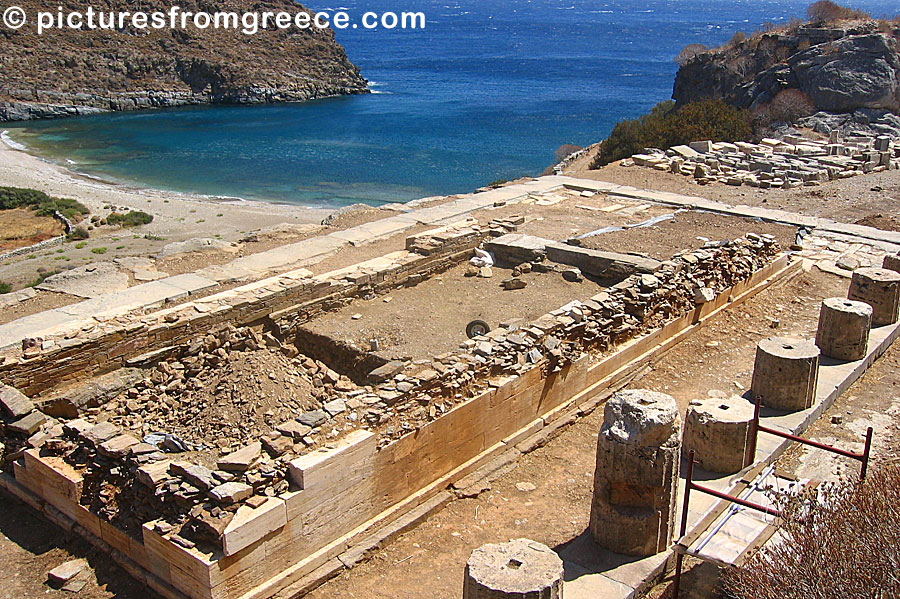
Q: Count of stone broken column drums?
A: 7